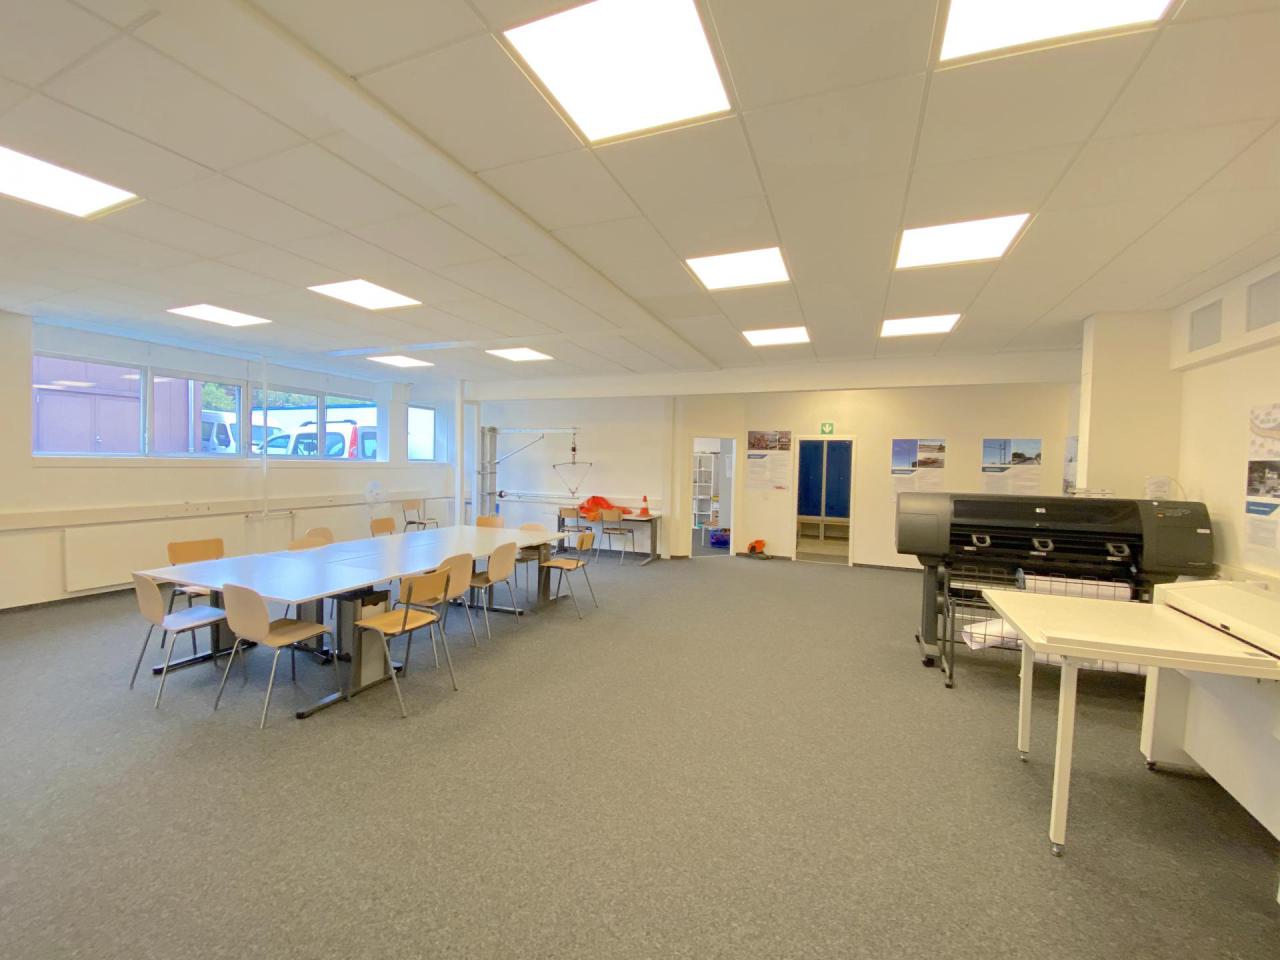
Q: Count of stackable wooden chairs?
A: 15